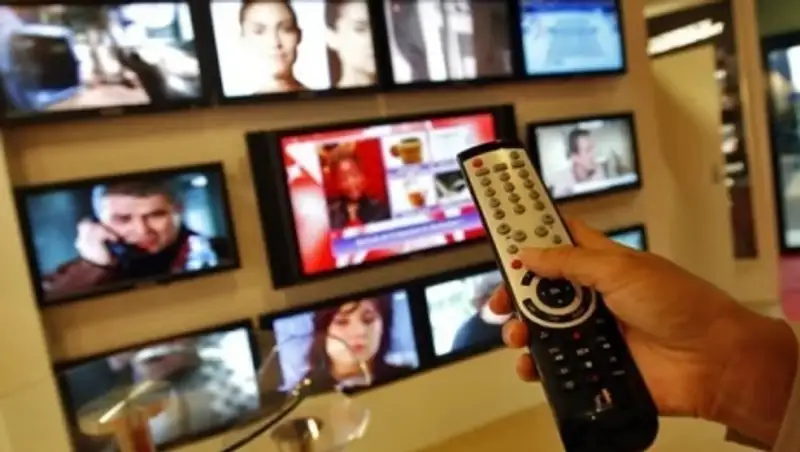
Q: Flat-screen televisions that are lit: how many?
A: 11